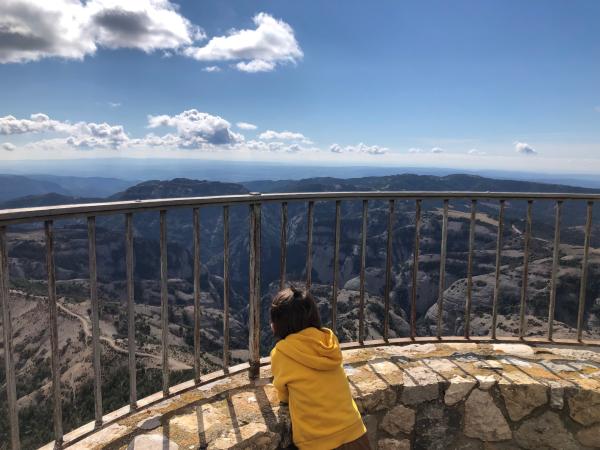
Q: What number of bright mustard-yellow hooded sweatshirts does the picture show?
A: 1